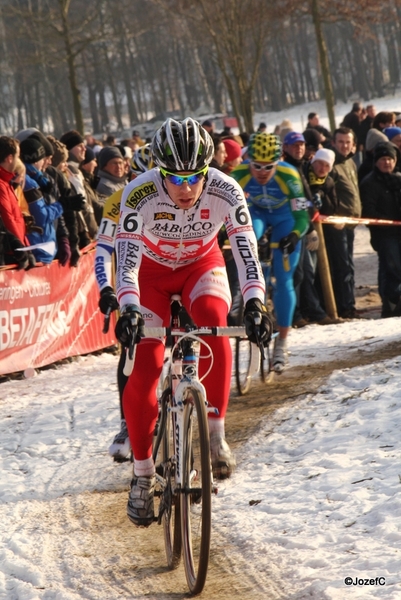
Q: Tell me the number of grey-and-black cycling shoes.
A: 2